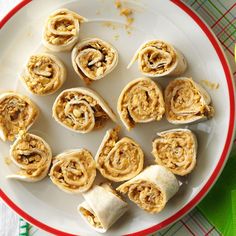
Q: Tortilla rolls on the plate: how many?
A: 14